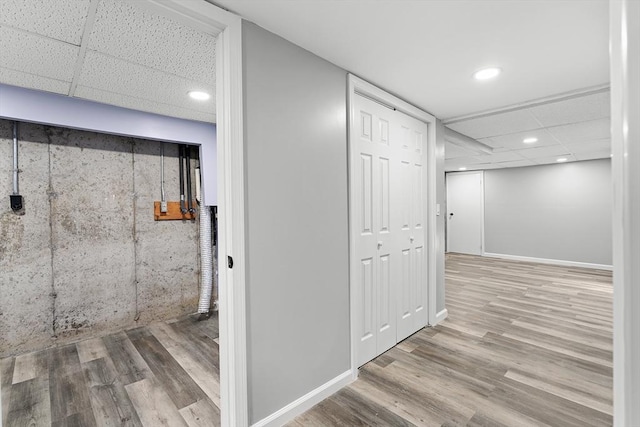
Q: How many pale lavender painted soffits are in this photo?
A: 1